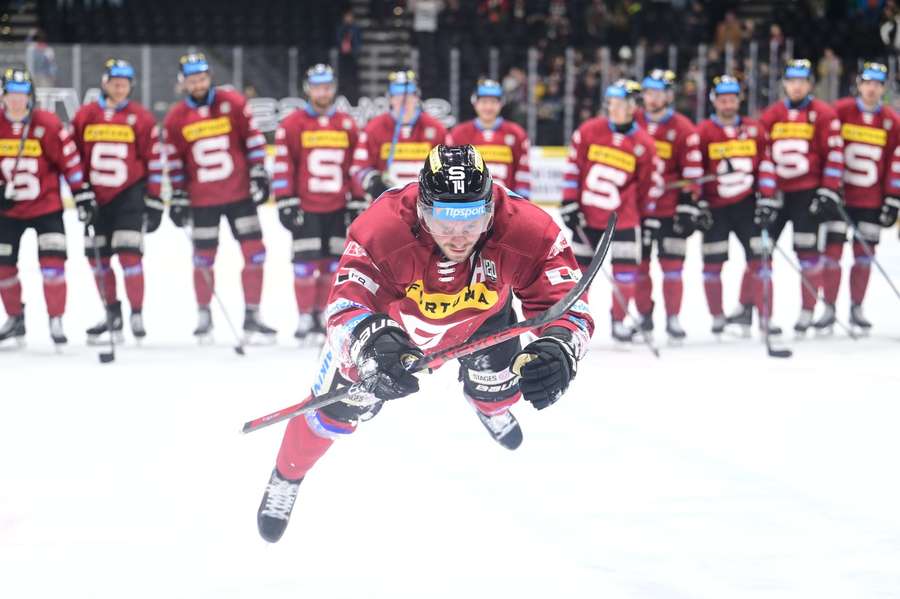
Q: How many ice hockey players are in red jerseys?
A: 12